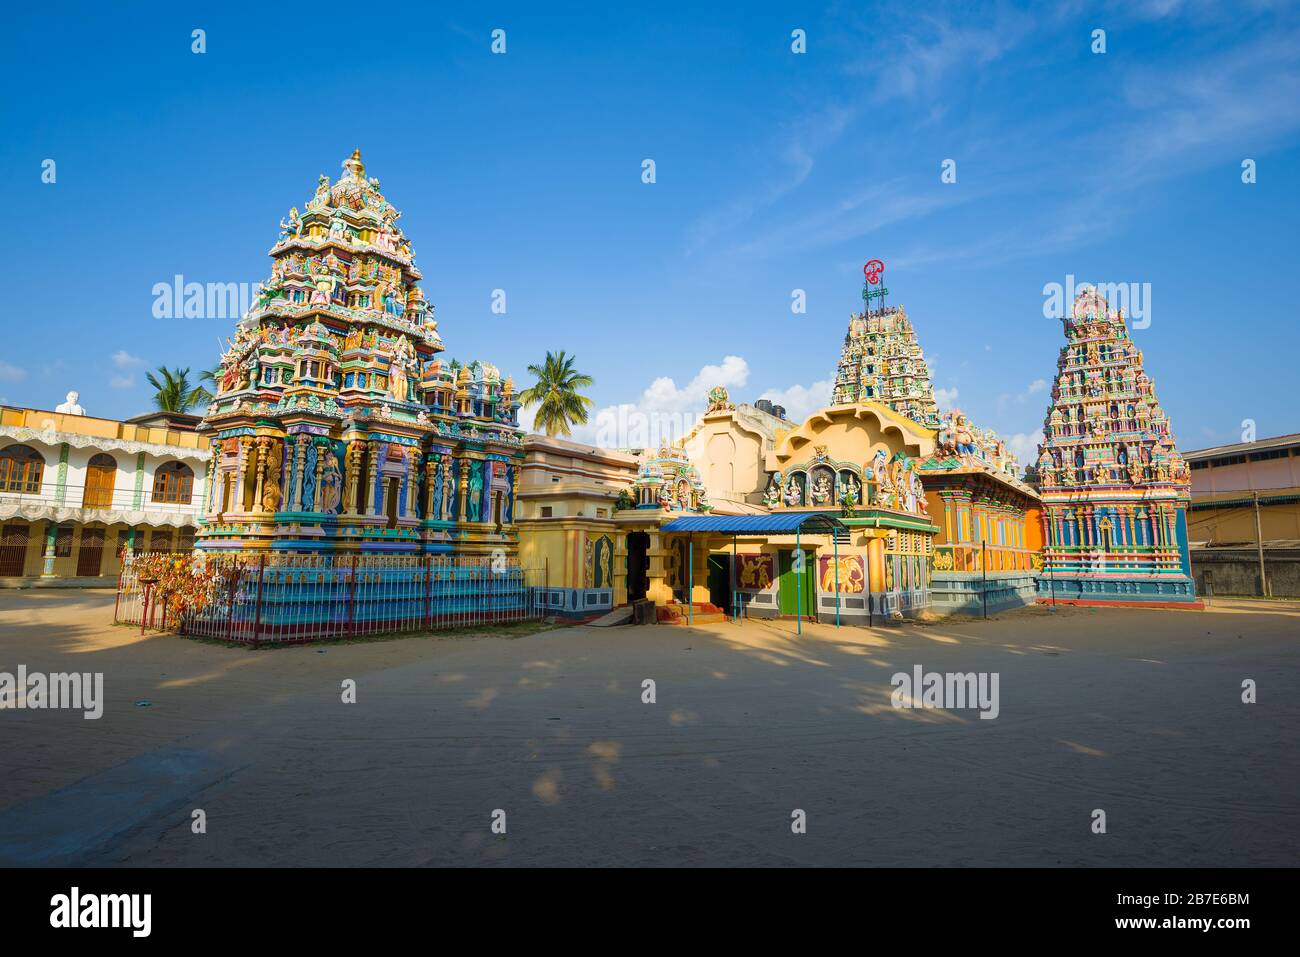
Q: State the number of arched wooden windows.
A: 2